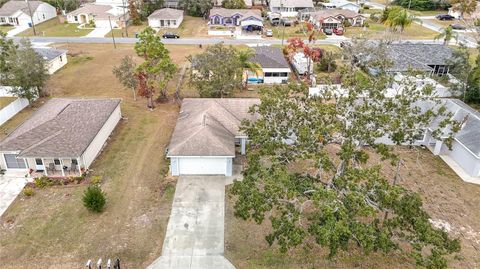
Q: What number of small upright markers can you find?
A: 4